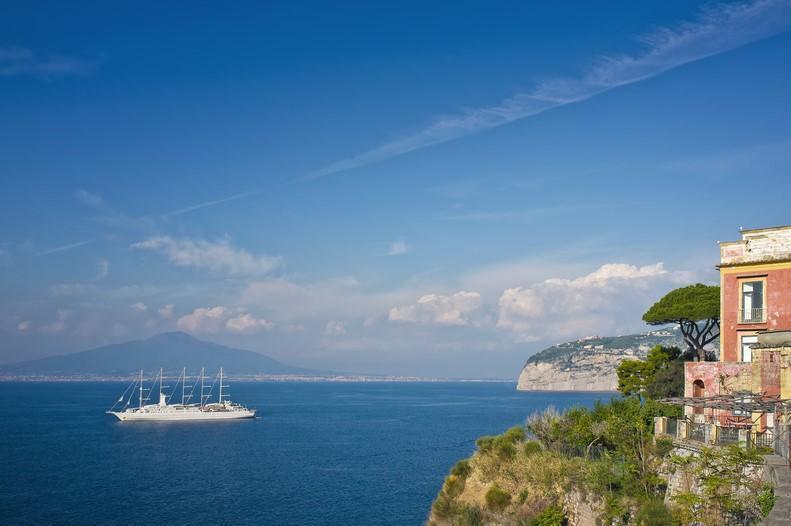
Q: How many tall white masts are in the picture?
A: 5